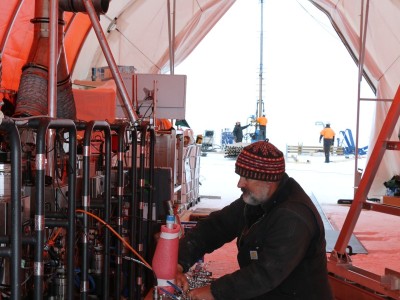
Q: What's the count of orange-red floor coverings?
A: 1